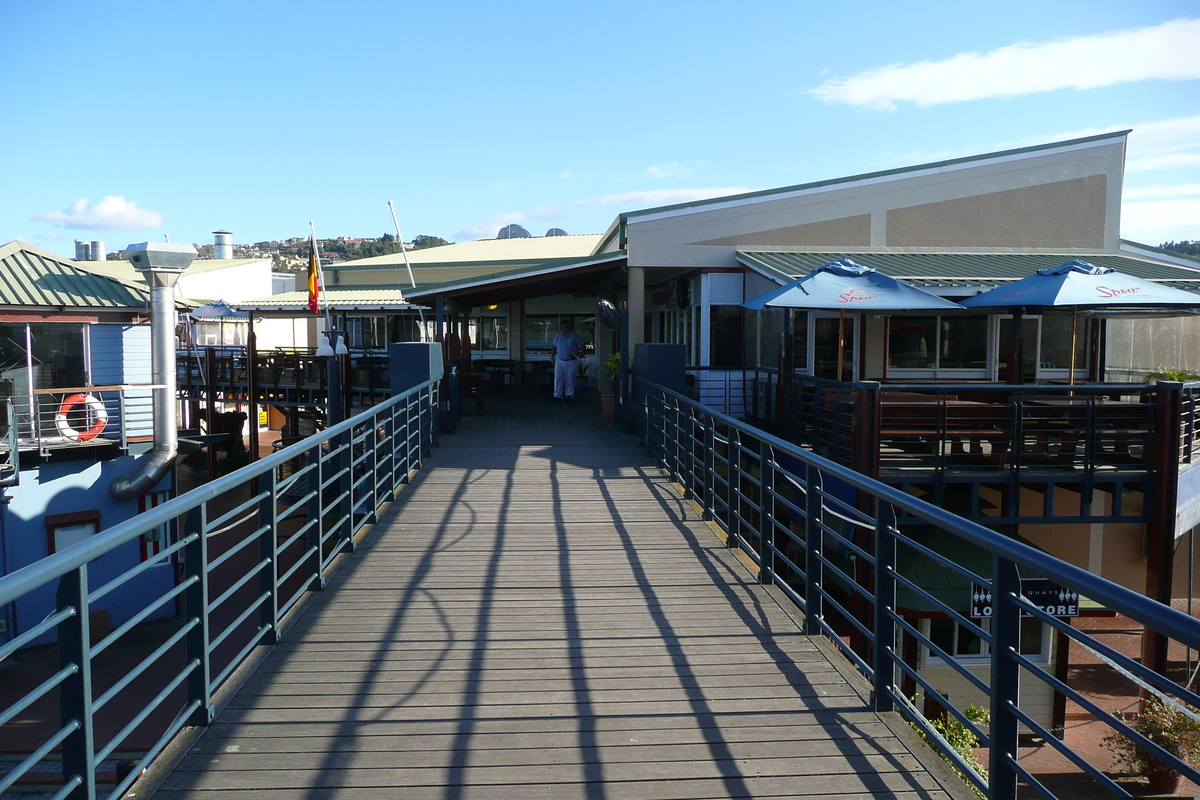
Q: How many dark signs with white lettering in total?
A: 1